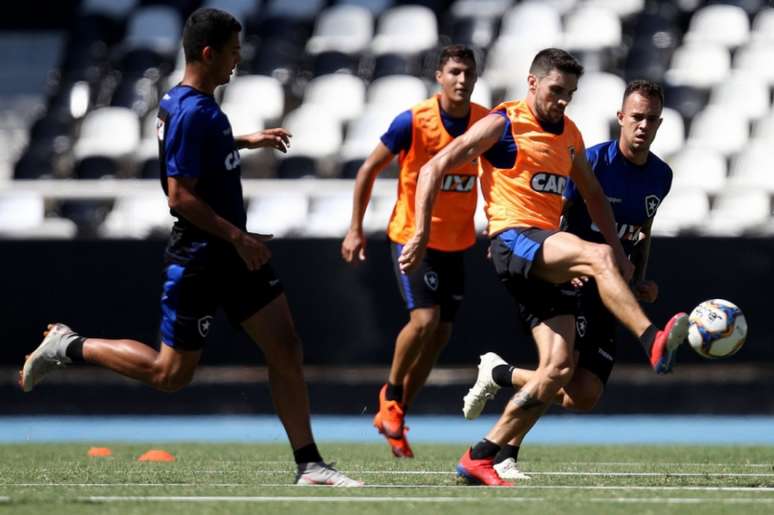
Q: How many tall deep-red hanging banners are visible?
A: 0